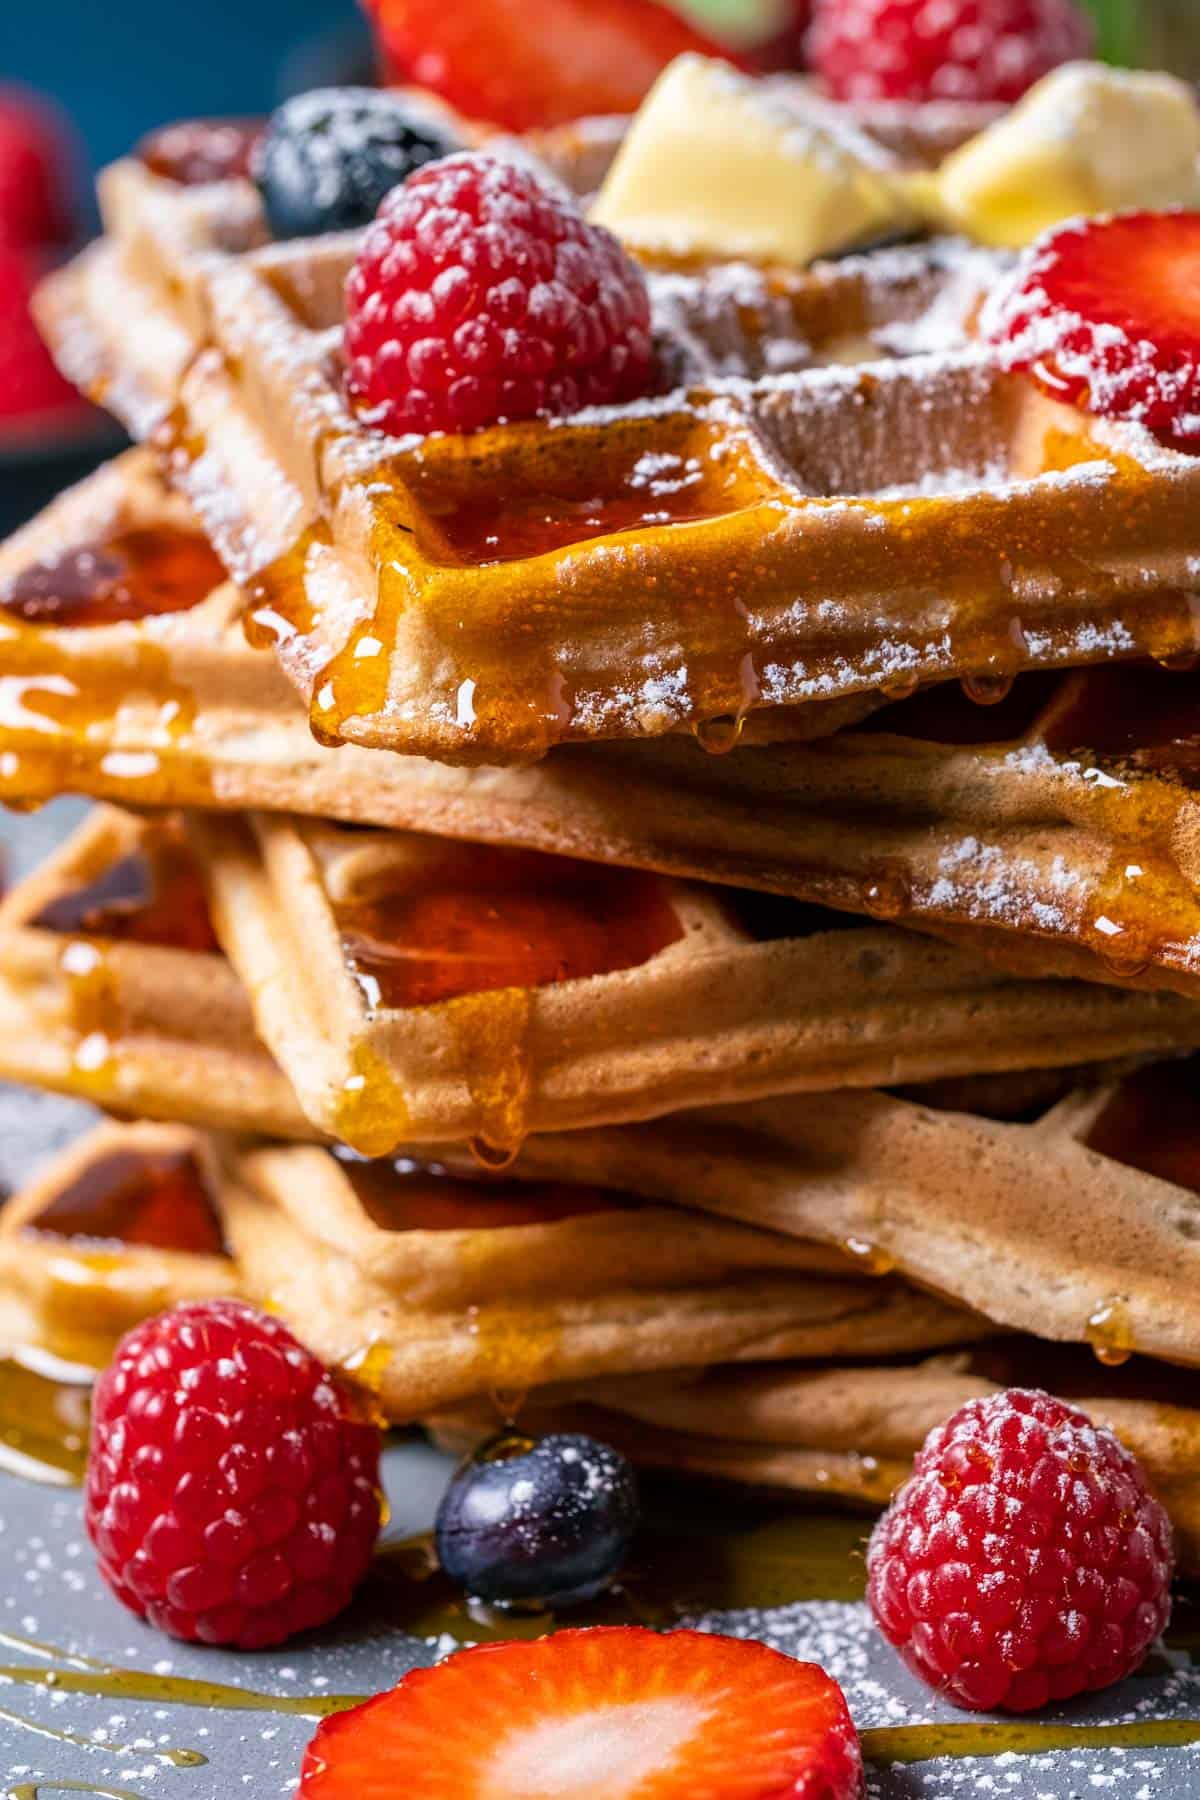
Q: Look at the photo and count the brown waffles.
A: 6